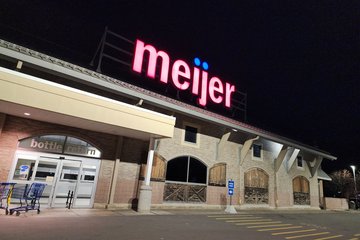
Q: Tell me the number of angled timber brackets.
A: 5